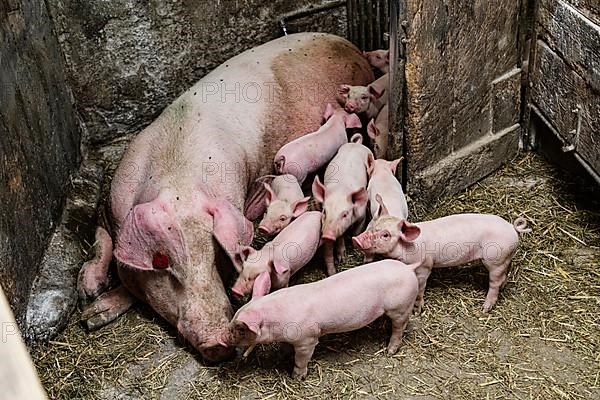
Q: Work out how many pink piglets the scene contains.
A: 10